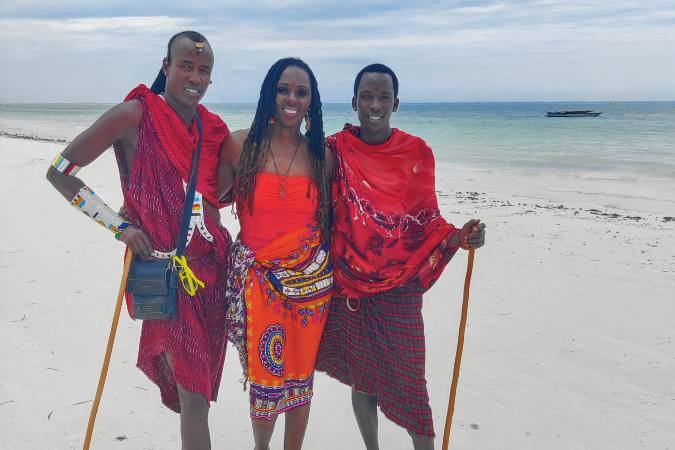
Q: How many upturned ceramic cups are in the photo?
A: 0